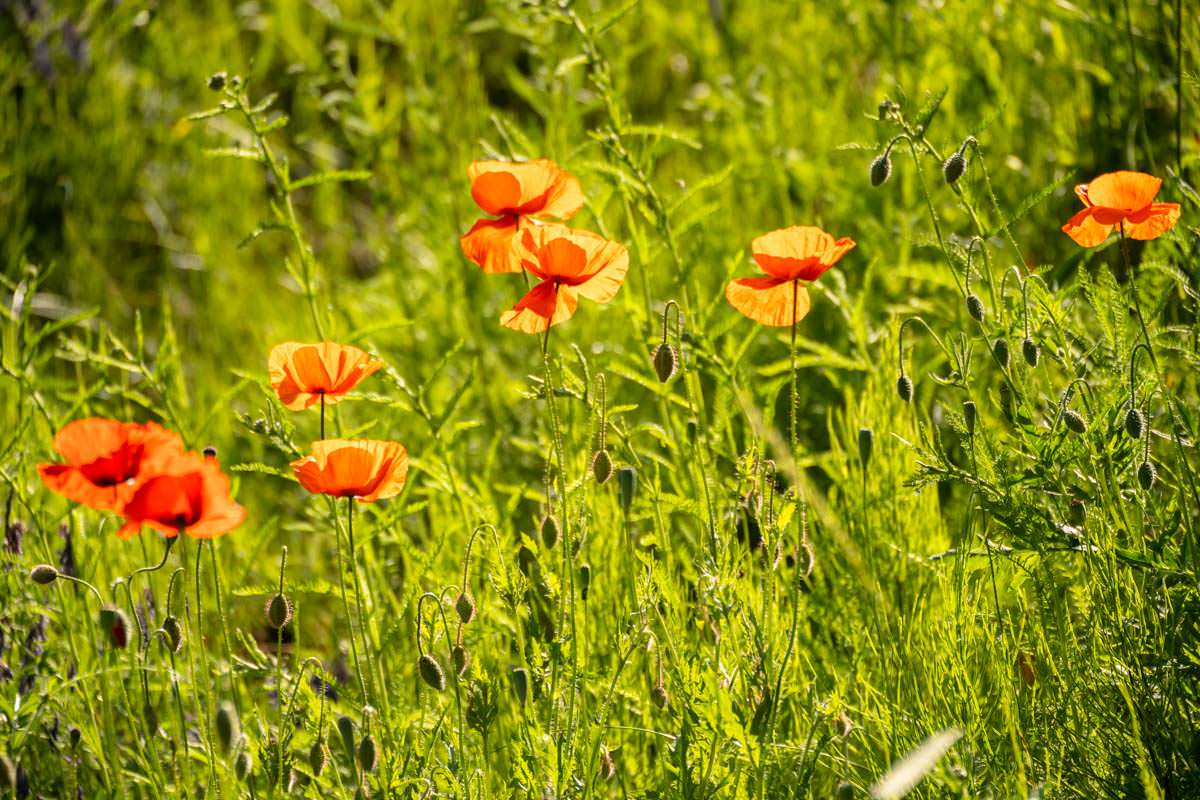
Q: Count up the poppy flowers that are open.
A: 8